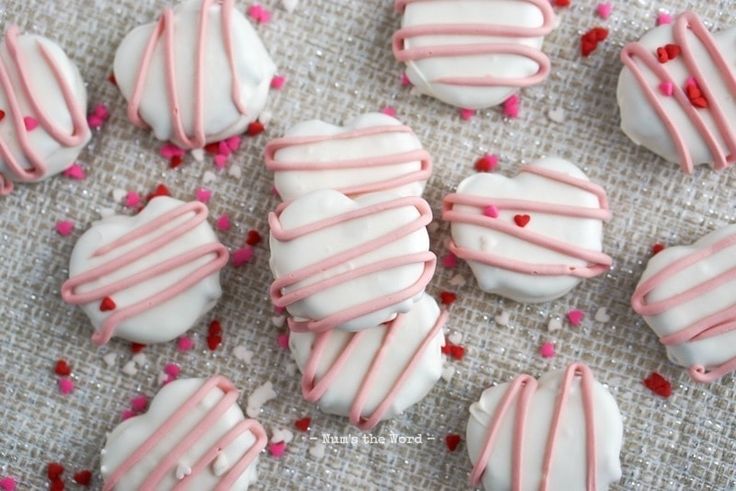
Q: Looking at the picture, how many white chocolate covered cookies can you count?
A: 12